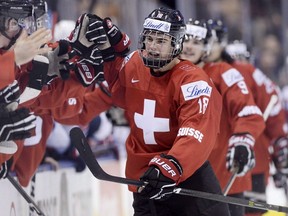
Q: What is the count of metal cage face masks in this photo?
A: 1